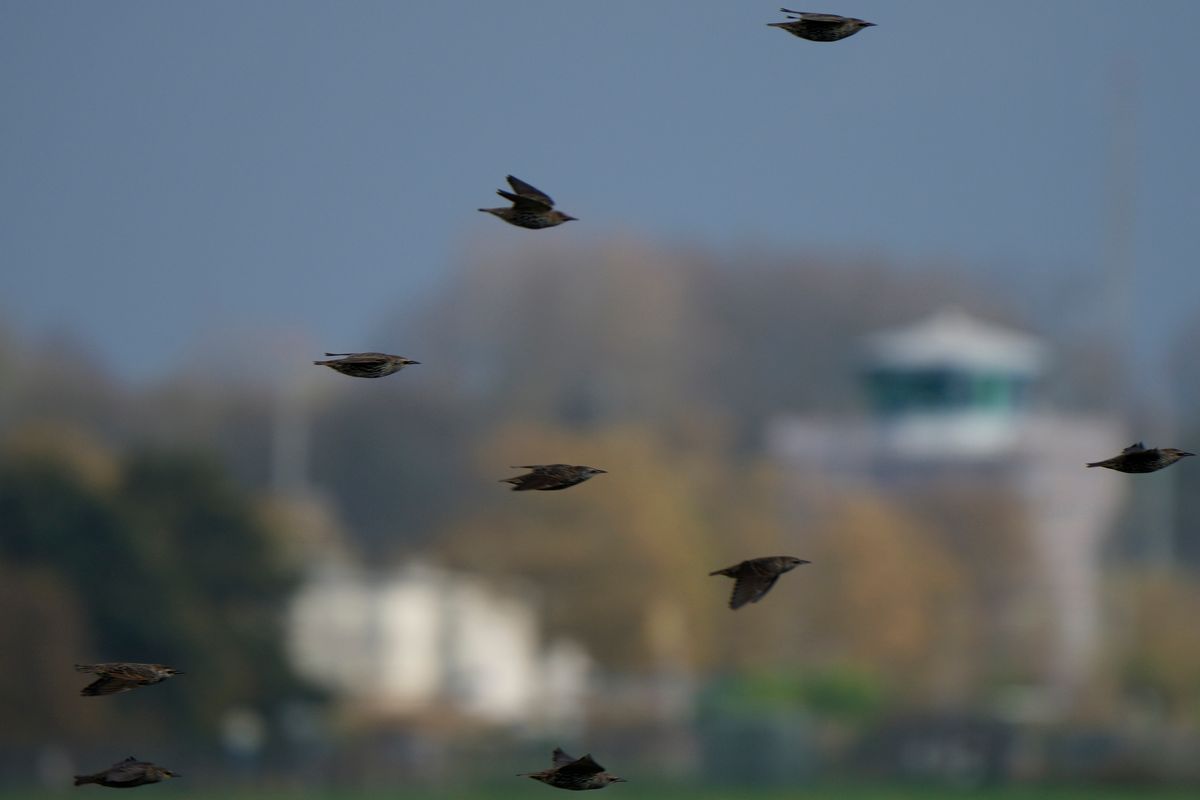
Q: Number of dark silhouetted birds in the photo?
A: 9